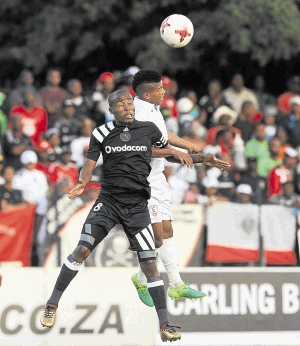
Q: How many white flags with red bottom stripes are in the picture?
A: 2